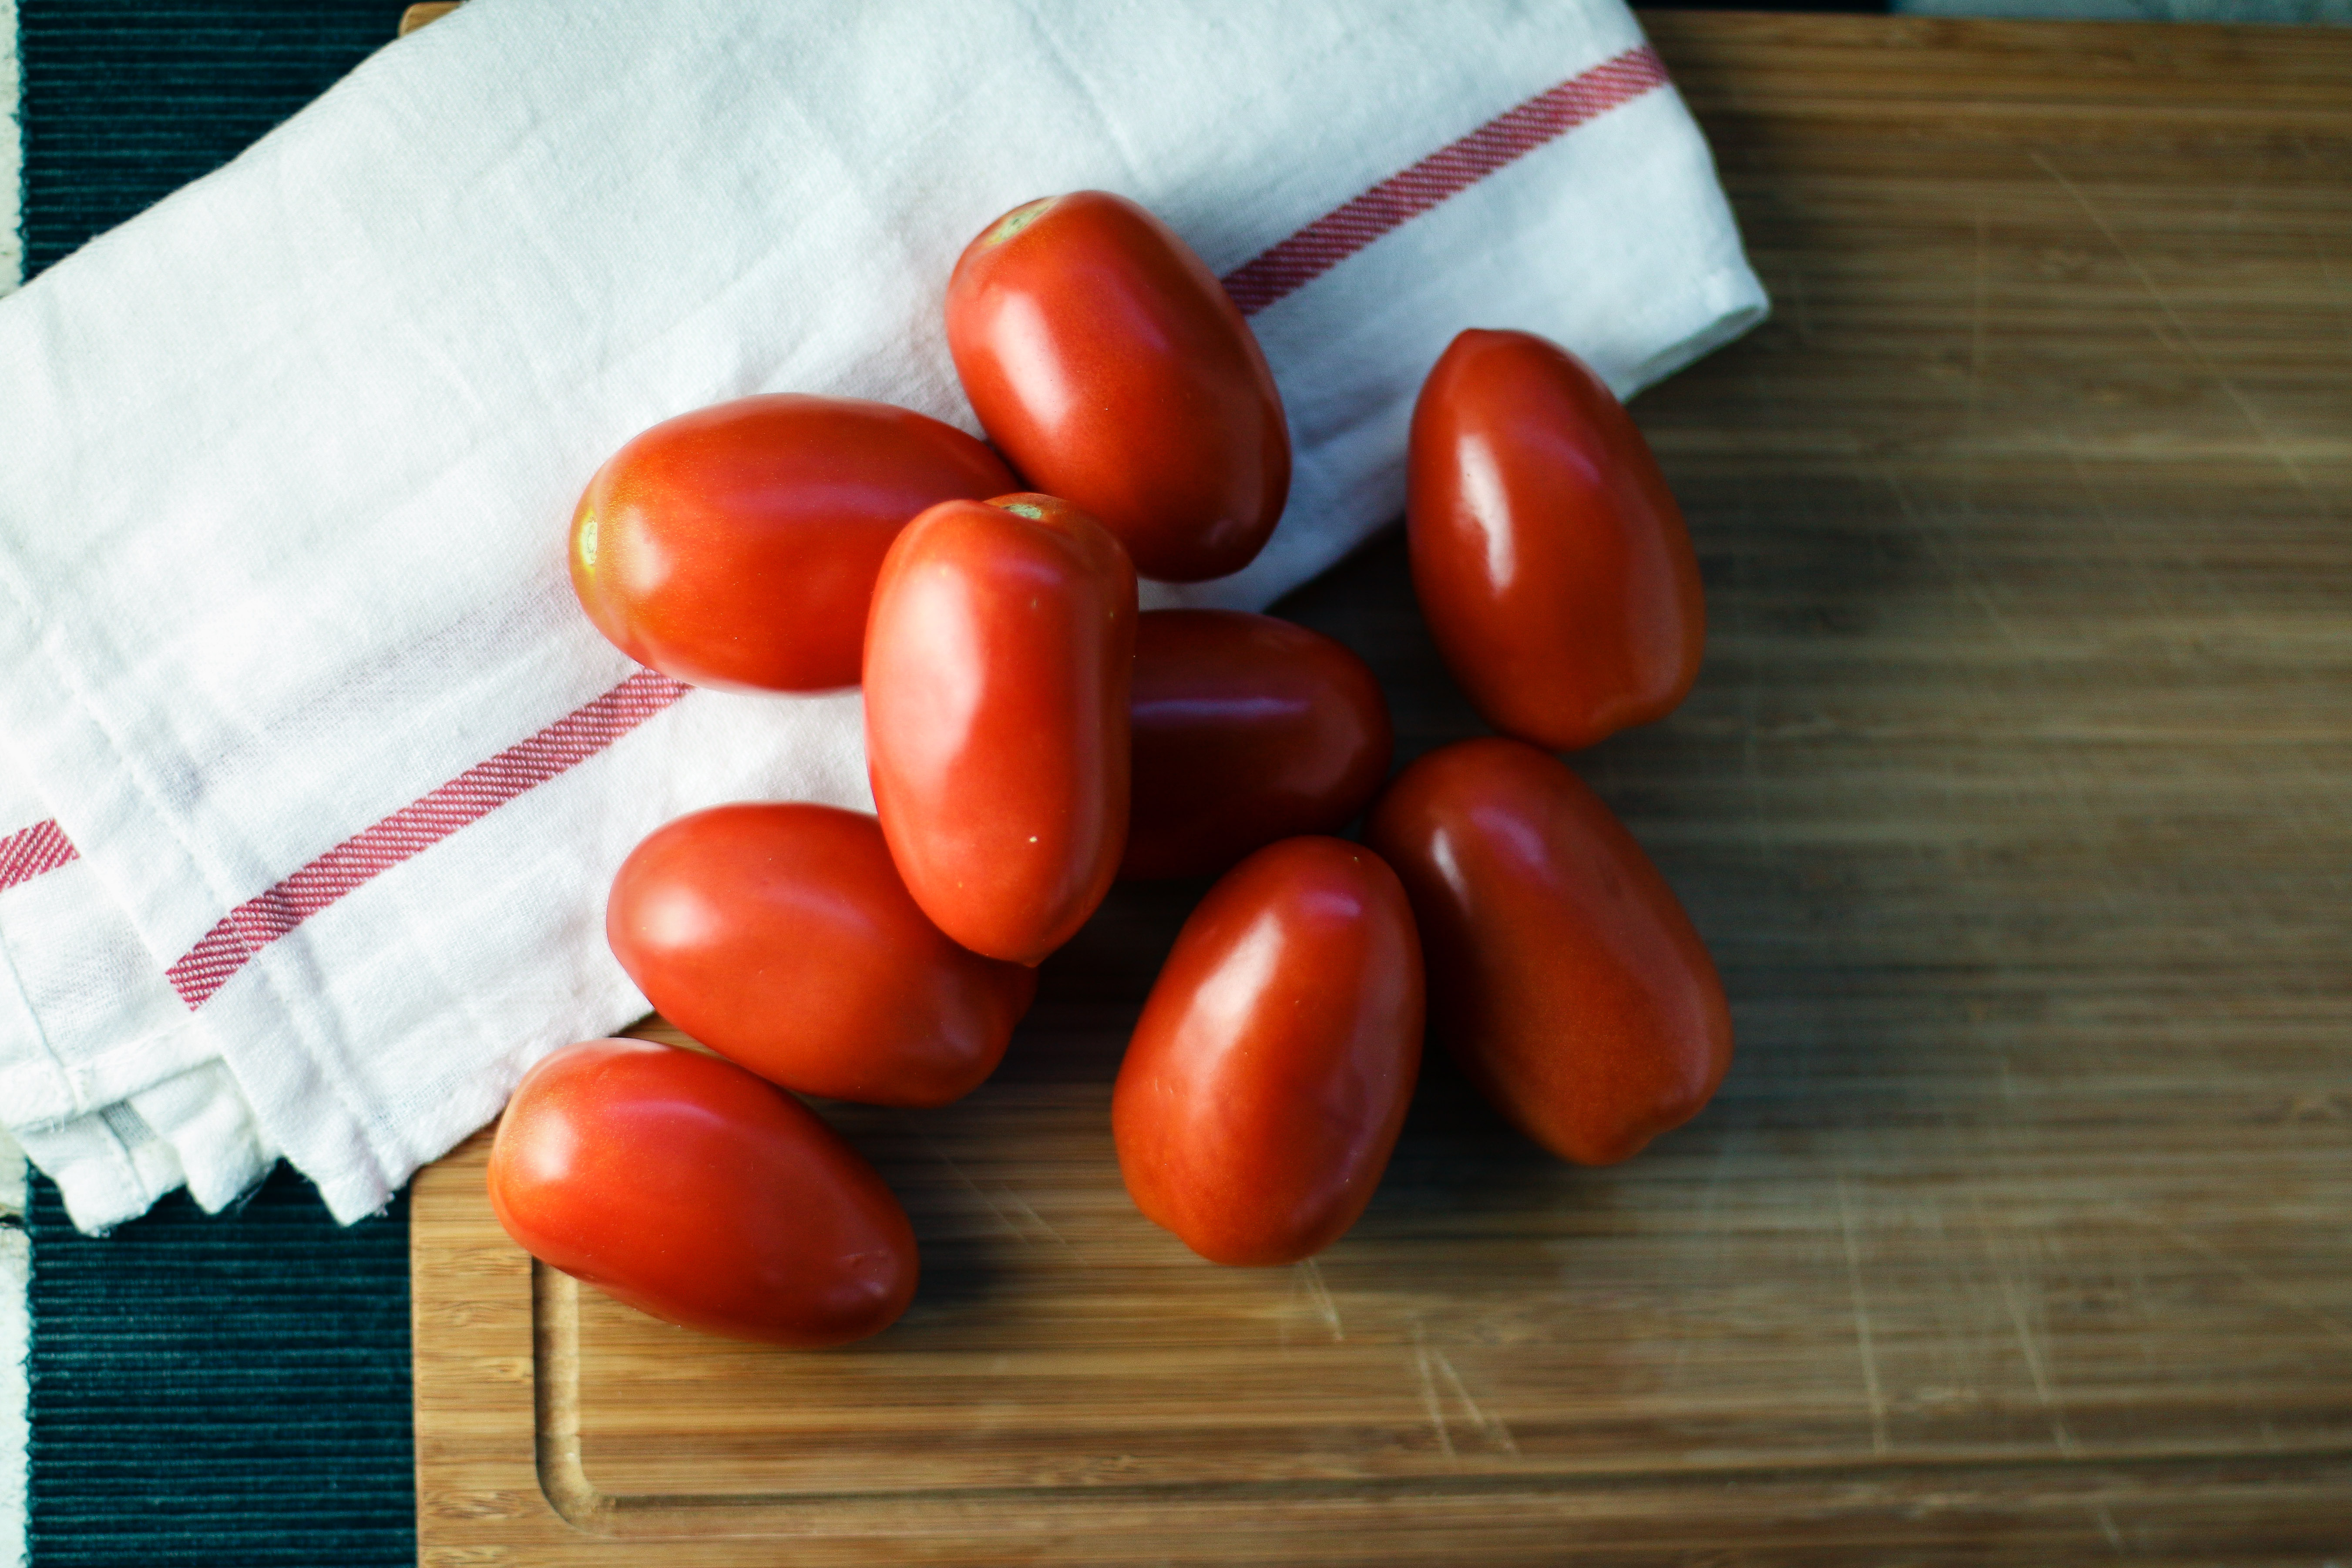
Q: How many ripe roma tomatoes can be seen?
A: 9